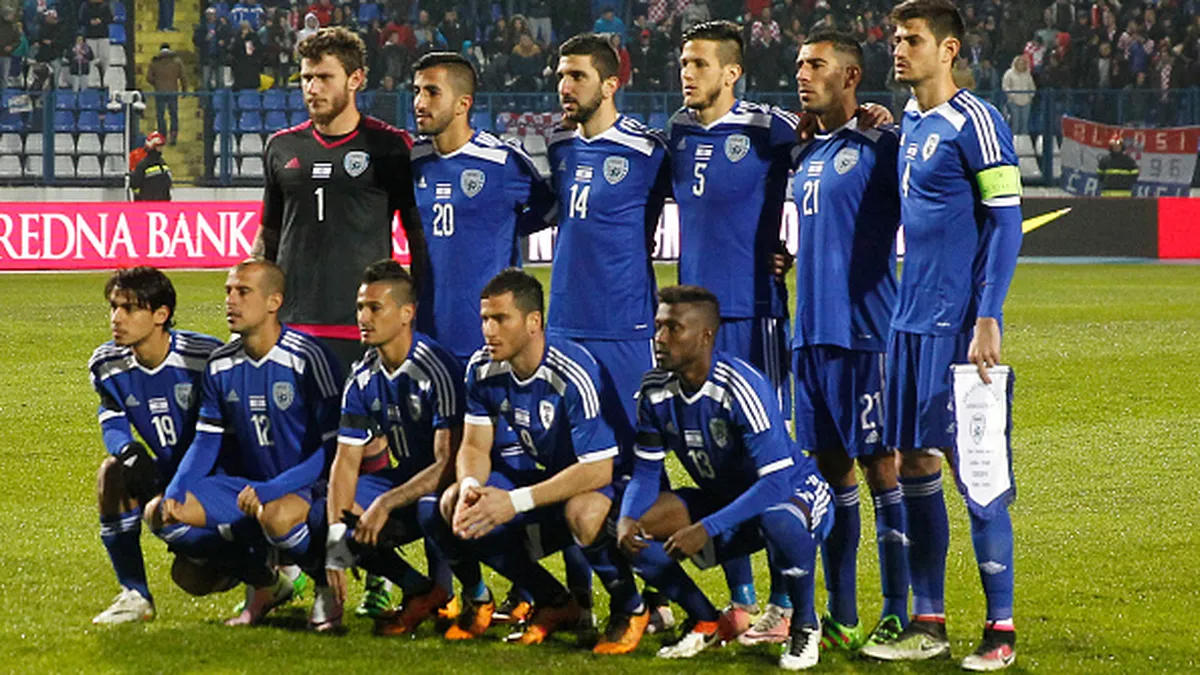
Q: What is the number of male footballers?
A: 11